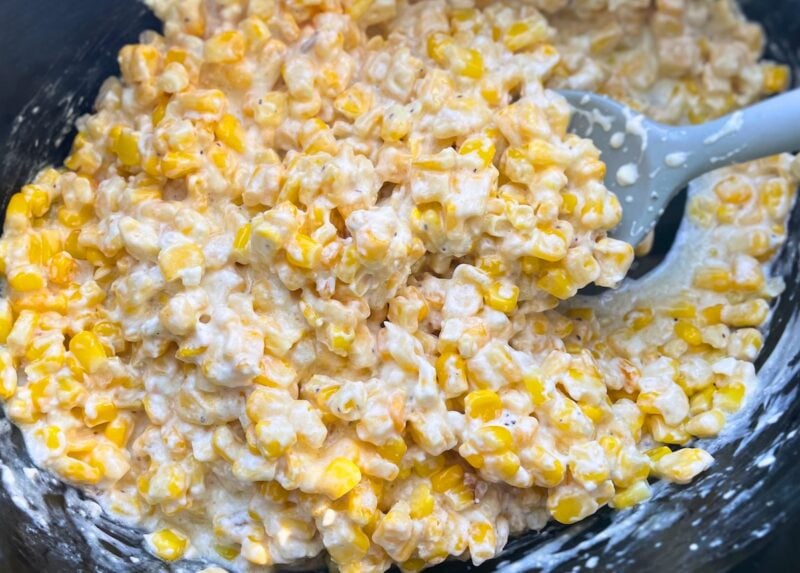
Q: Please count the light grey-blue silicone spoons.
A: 1